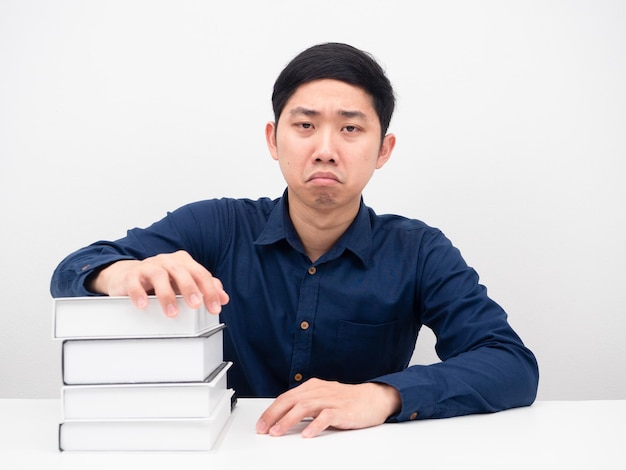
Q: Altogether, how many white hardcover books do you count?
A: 4